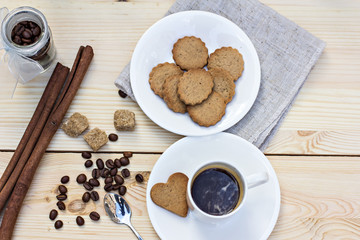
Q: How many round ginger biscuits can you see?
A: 7